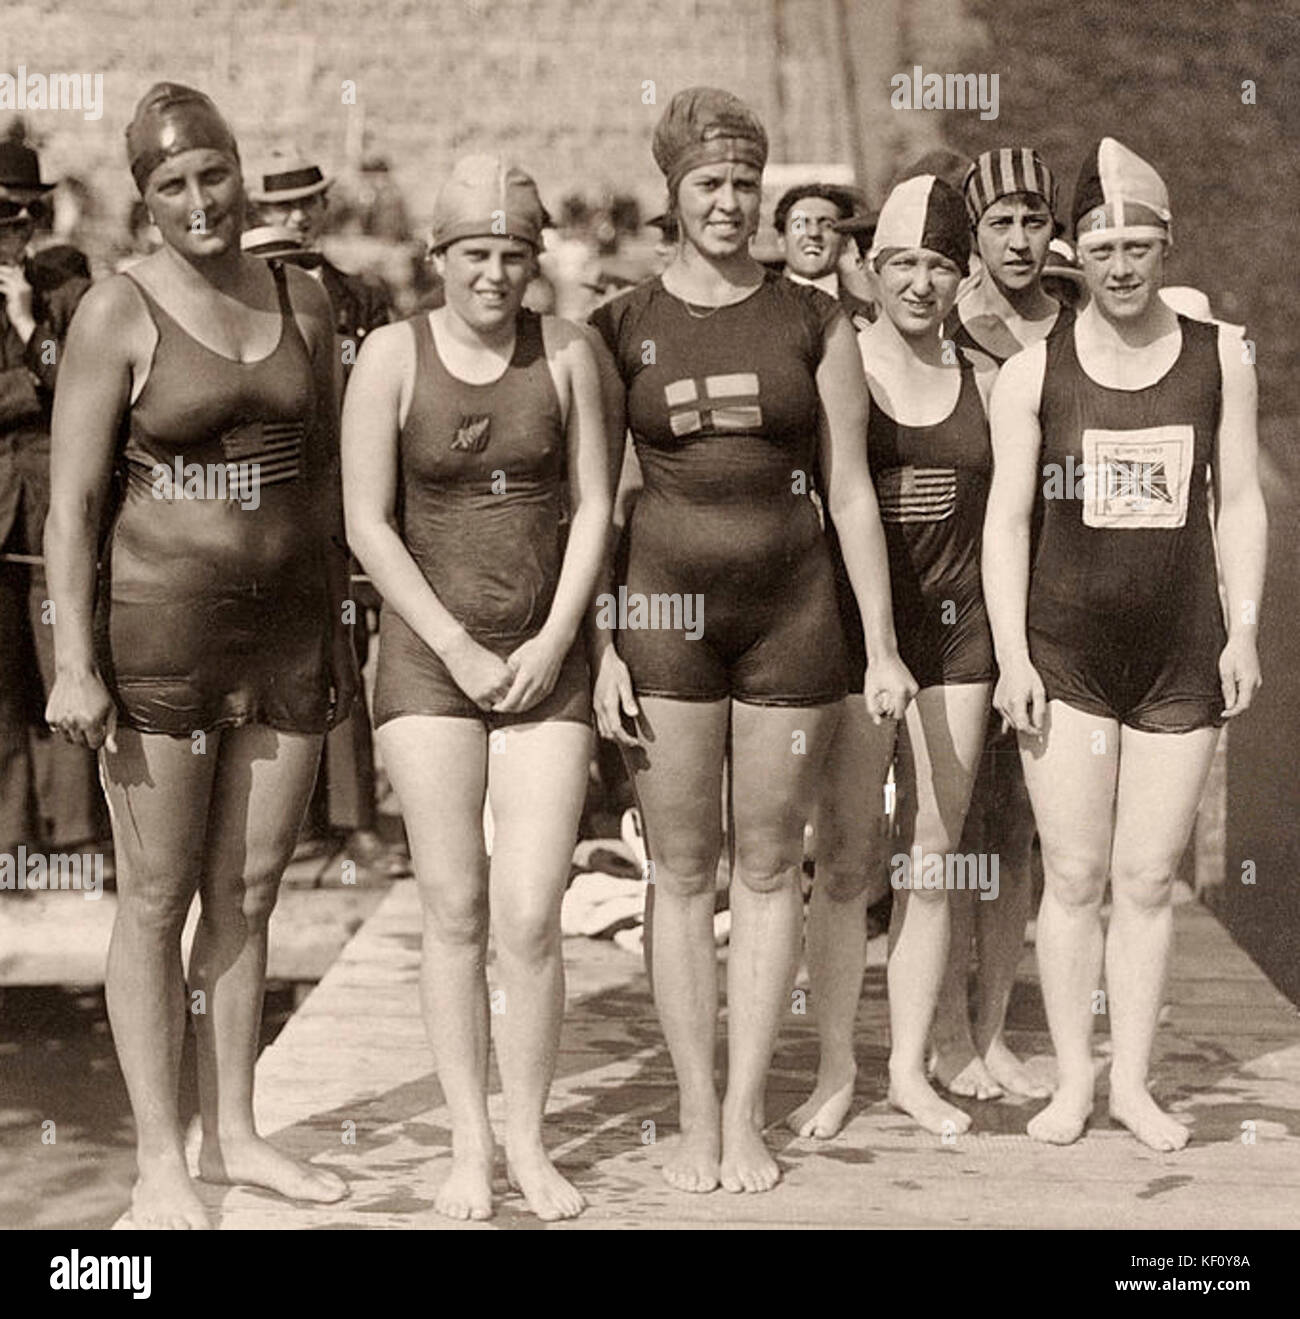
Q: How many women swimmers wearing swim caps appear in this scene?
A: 6